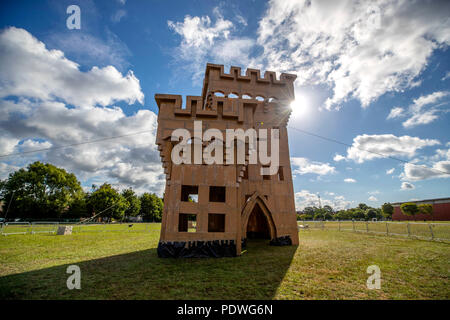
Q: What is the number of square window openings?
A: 4